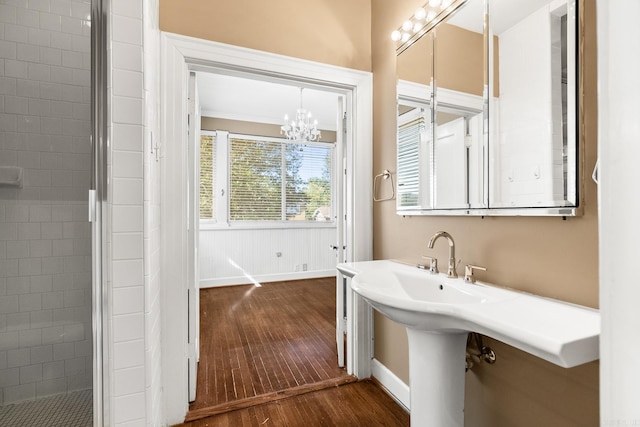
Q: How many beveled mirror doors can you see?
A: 3